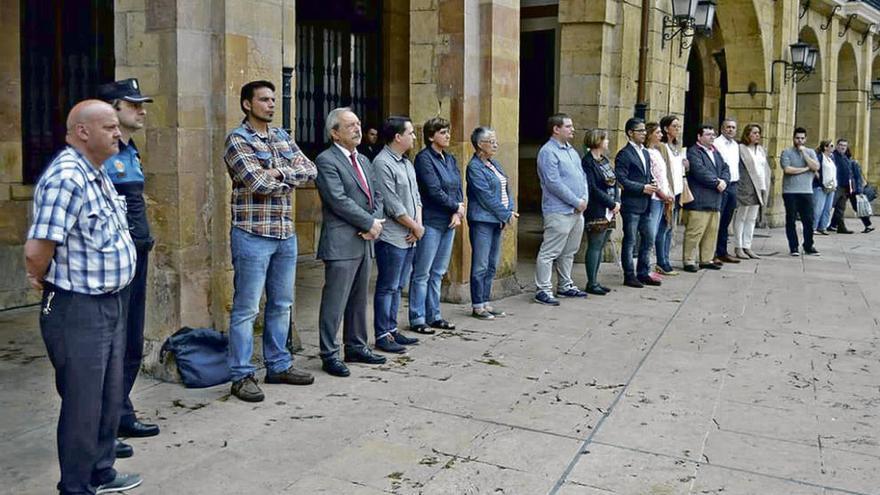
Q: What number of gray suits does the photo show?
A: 1